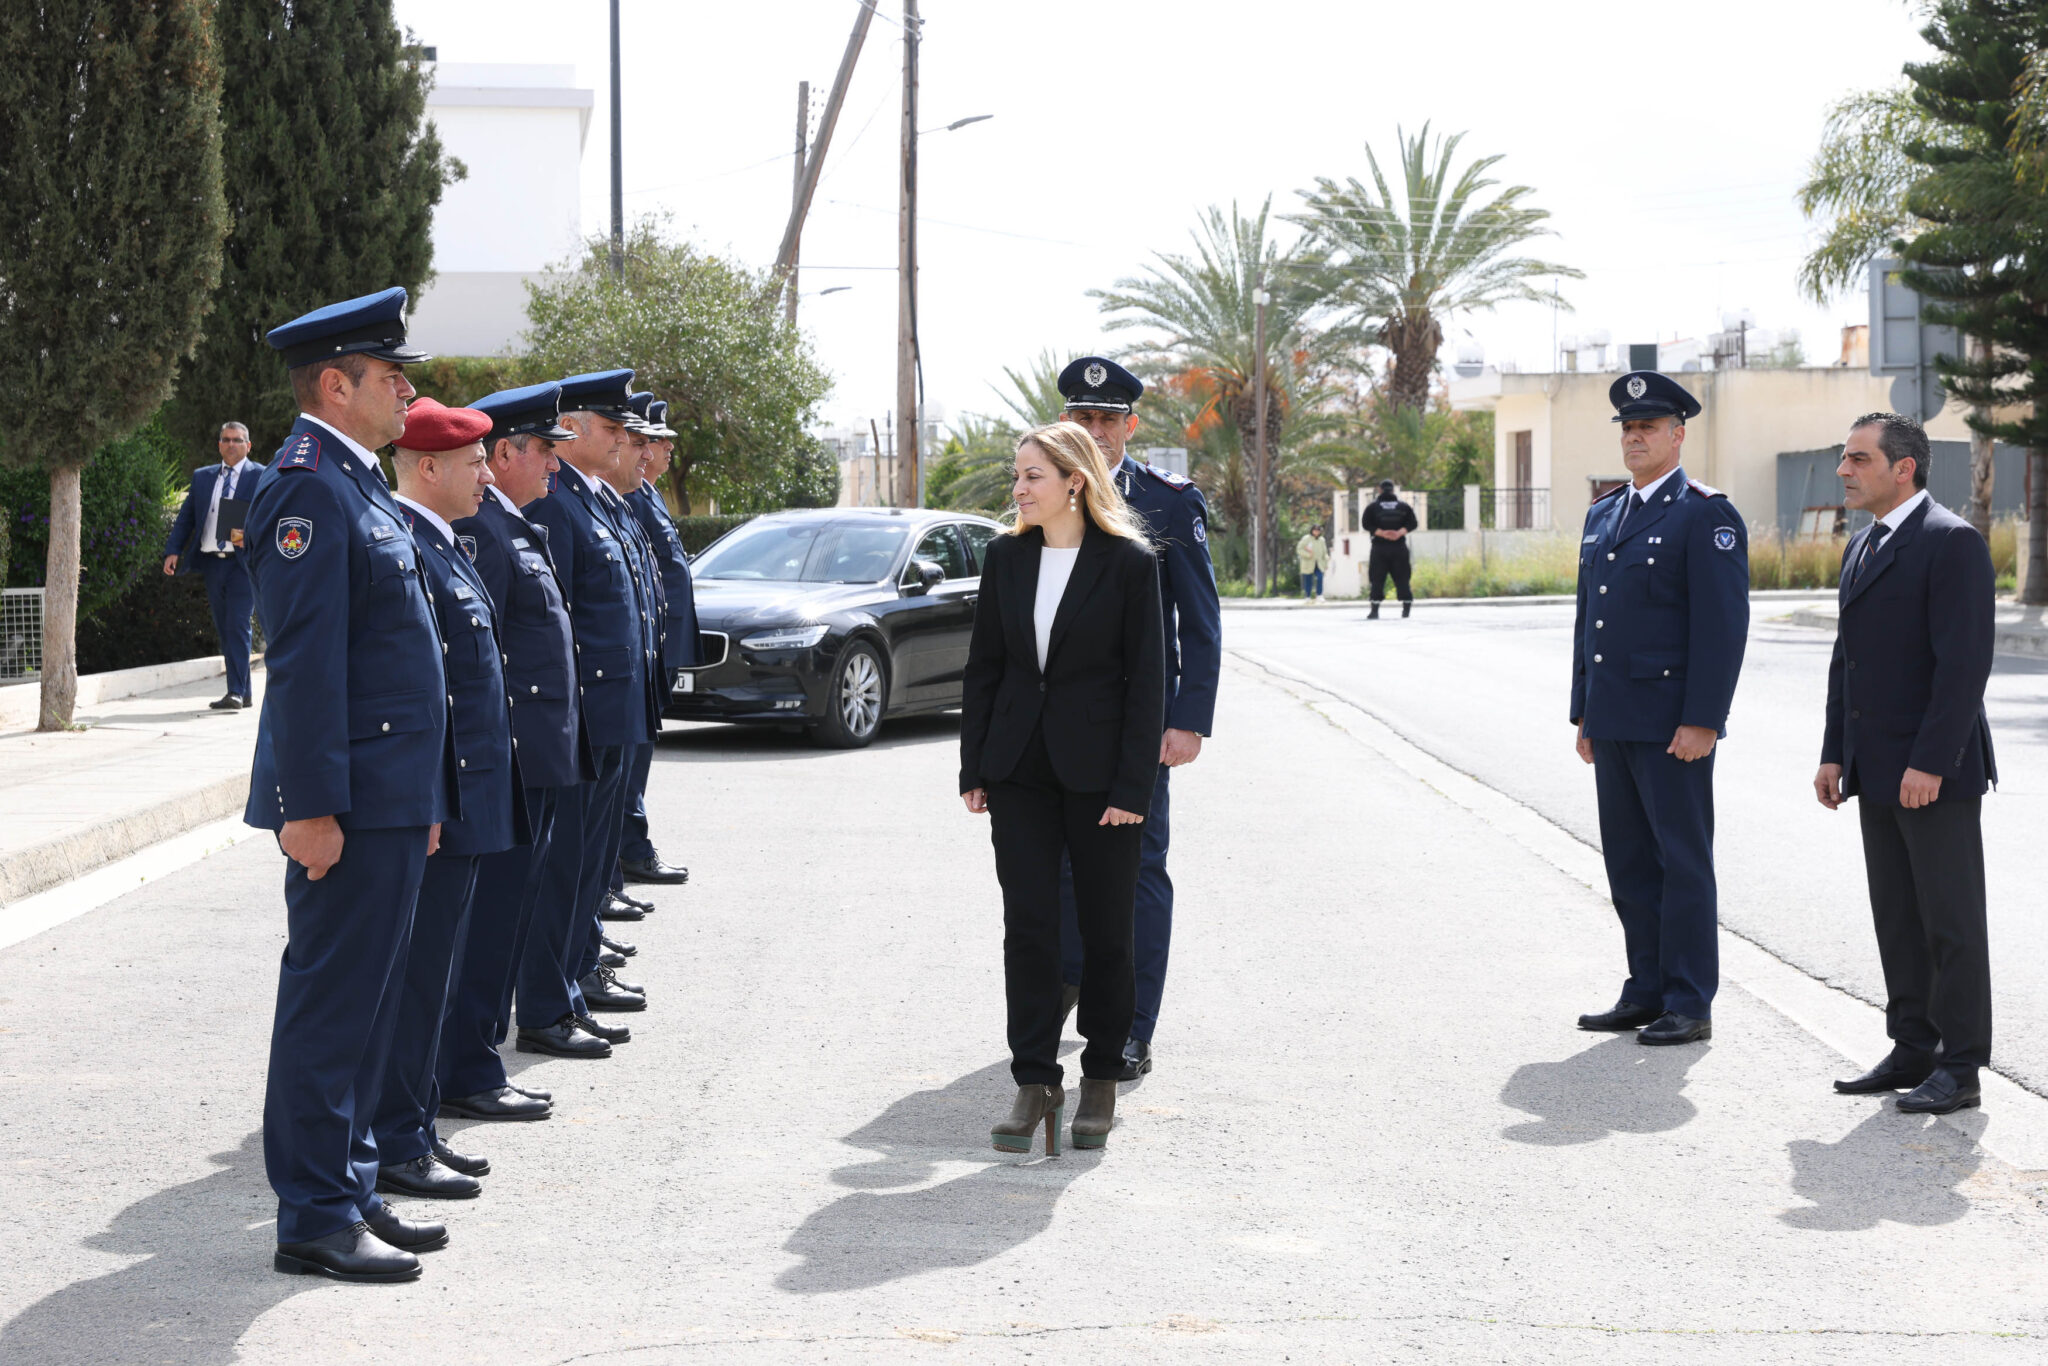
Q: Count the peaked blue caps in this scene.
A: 7